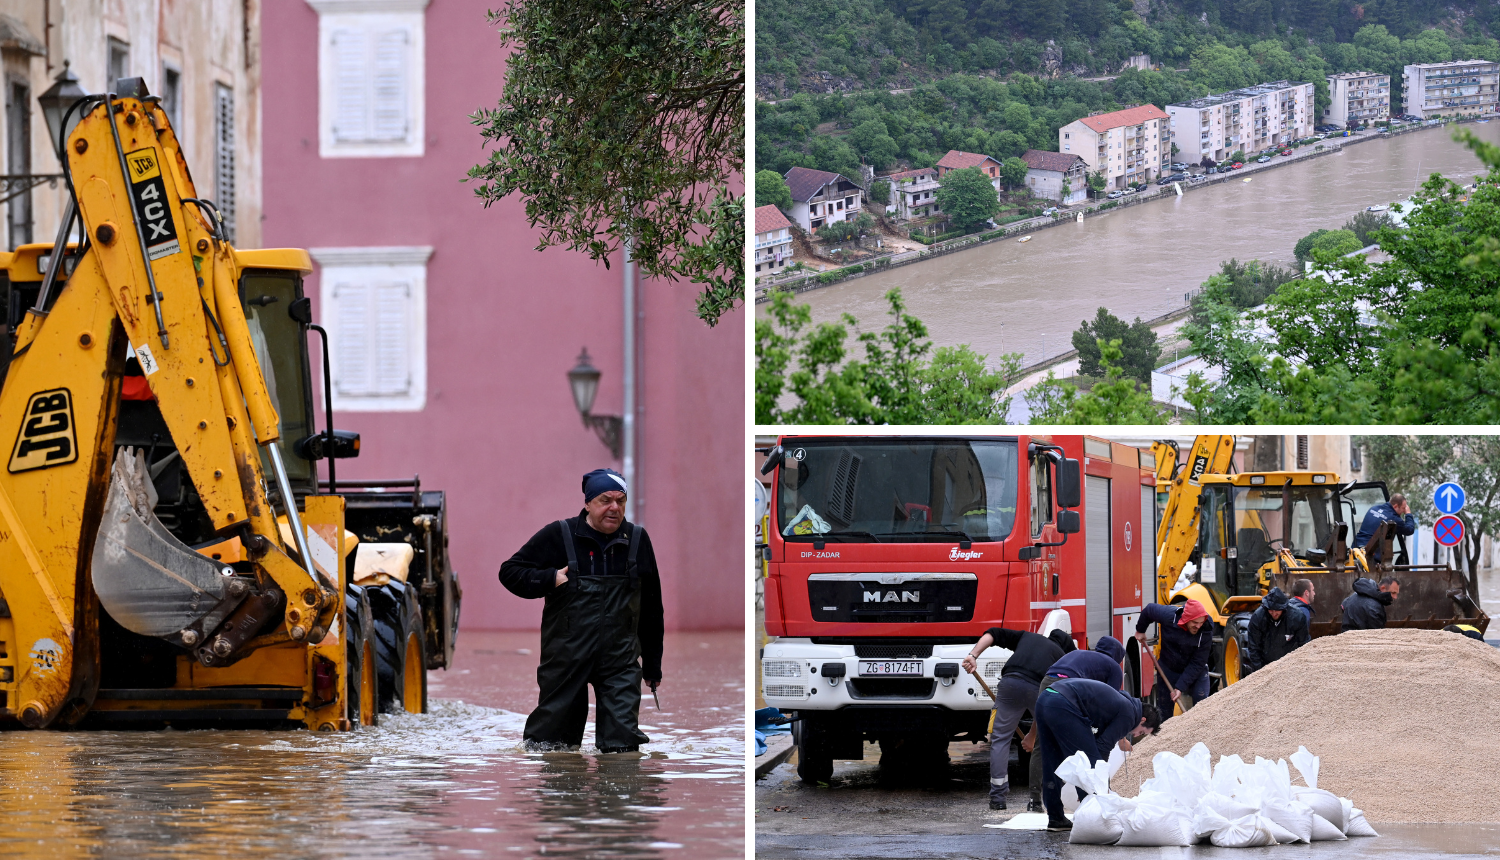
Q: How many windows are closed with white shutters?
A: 2